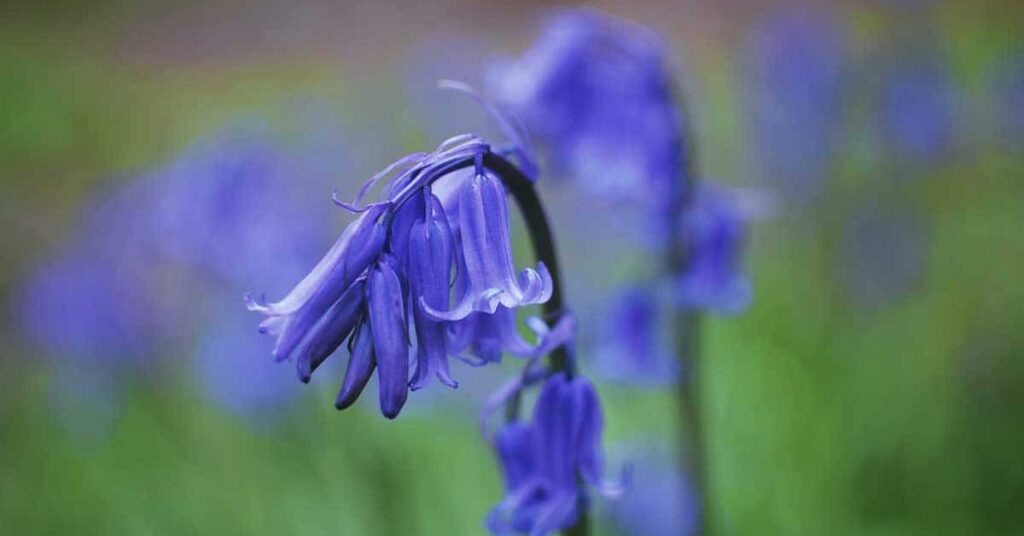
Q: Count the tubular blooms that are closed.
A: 3